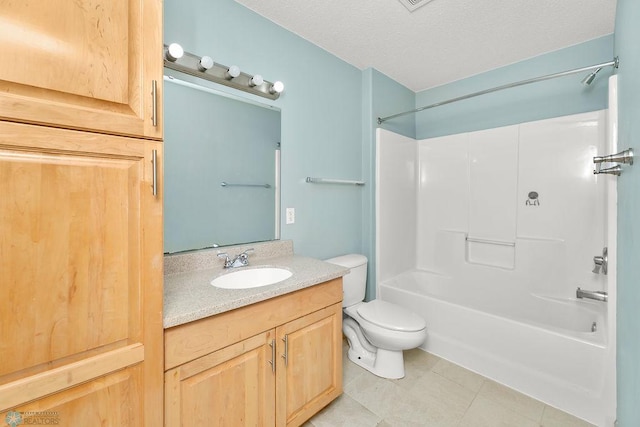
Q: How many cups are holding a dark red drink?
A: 0